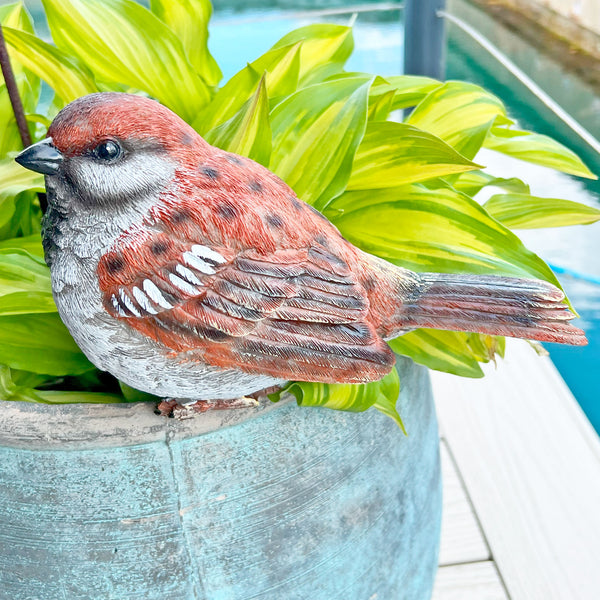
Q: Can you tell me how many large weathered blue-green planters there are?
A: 1